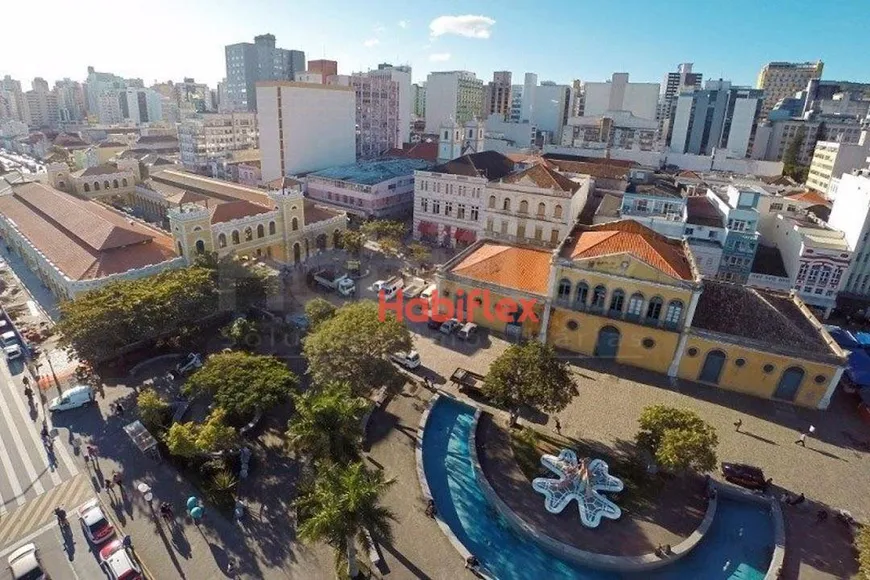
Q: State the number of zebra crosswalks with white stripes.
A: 1